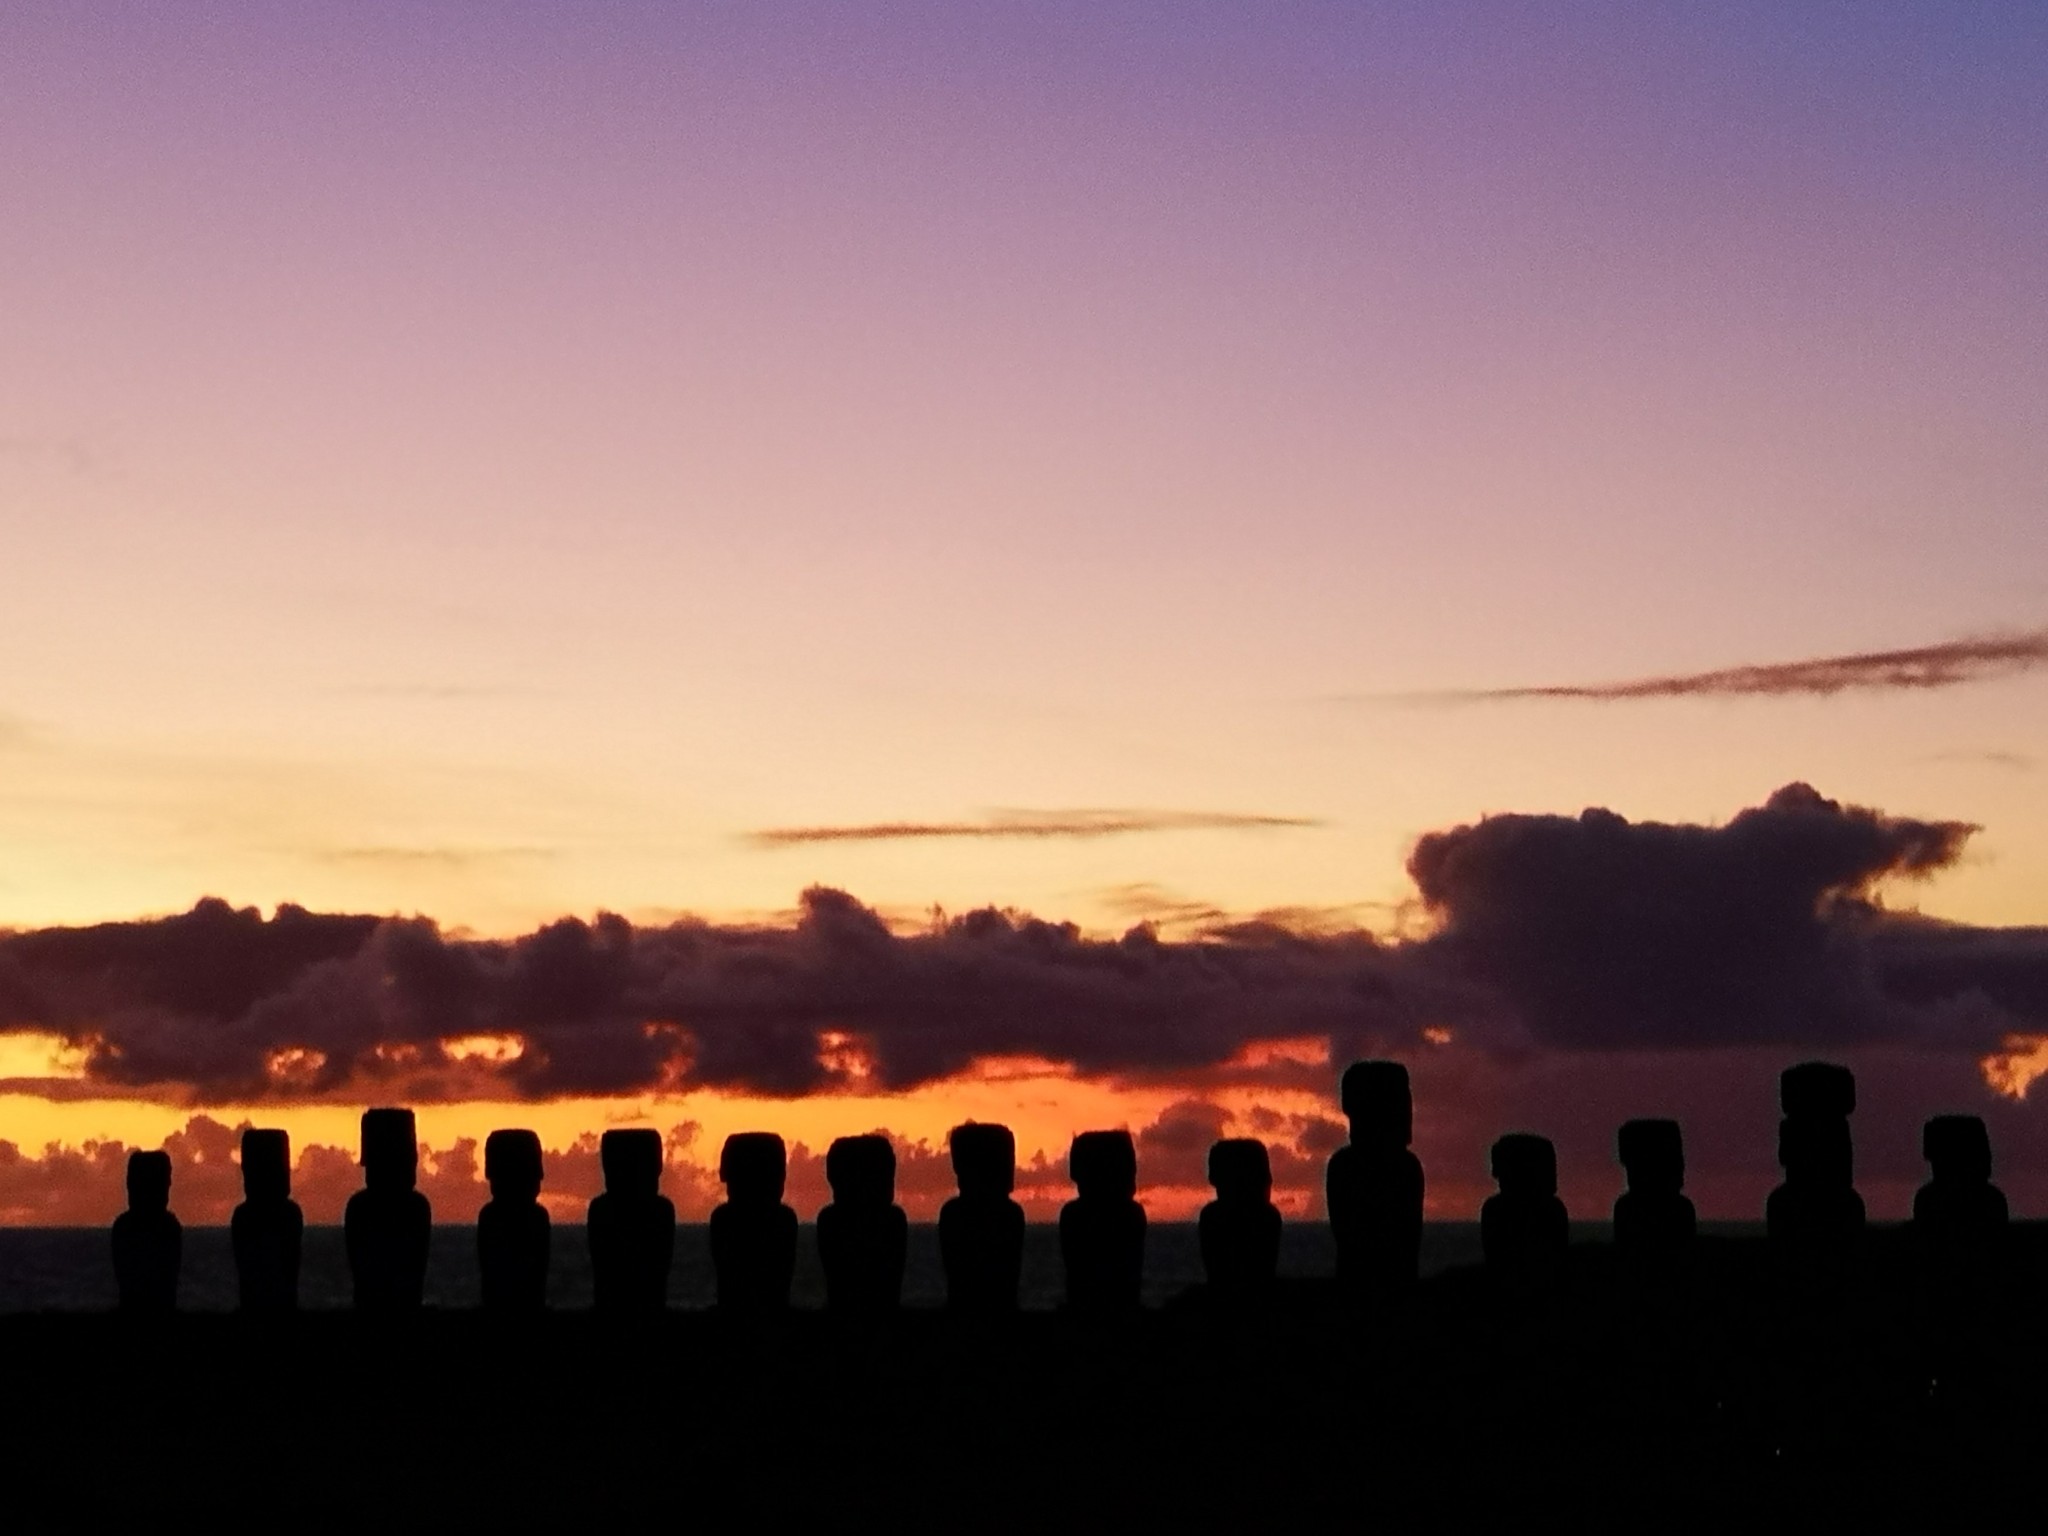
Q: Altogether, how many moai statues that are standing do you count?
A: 15